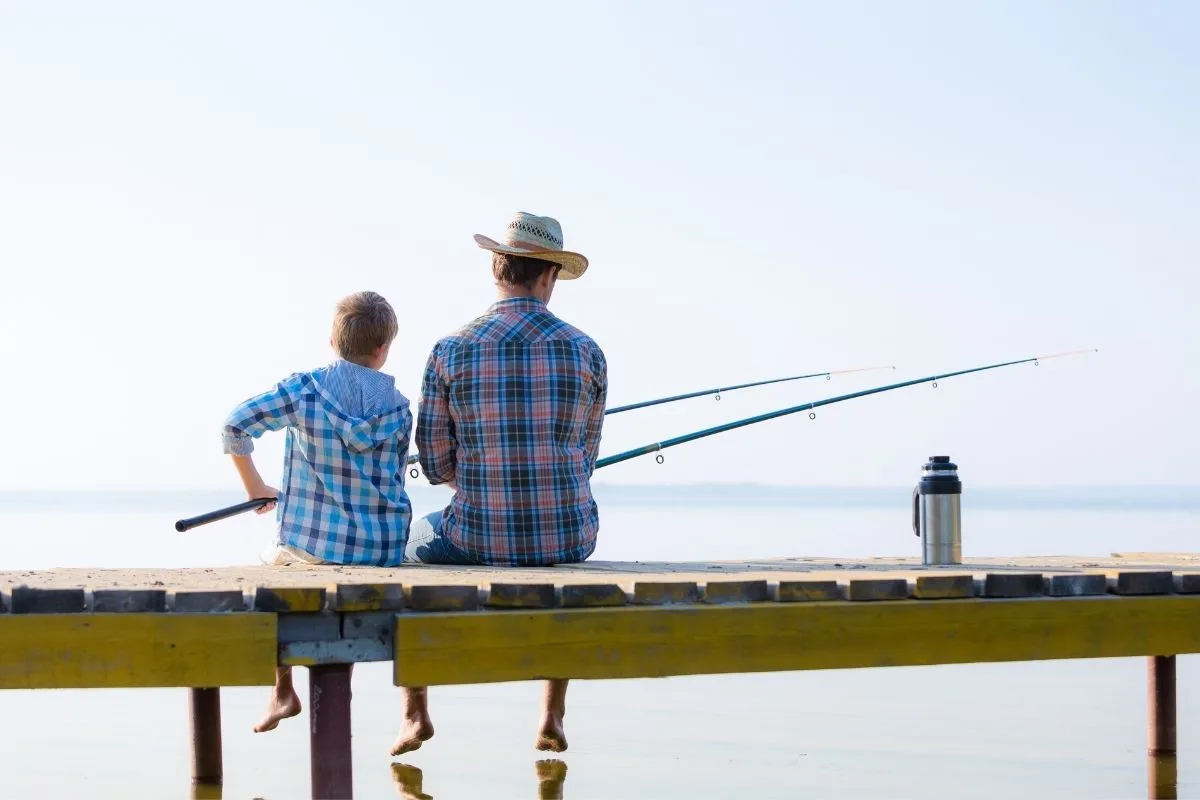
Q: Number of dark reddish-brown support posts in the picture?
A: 3